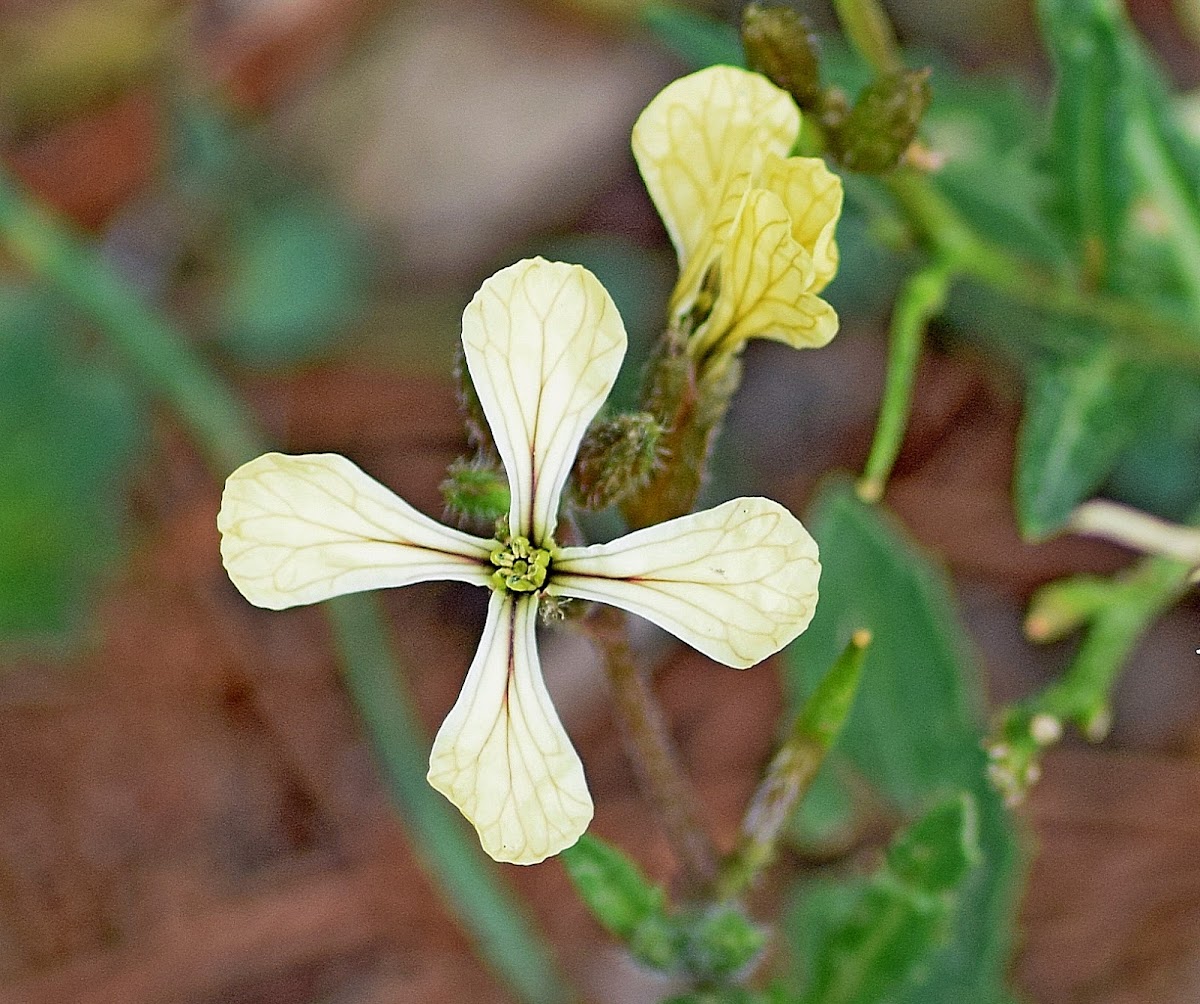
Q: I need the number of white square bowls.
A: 0